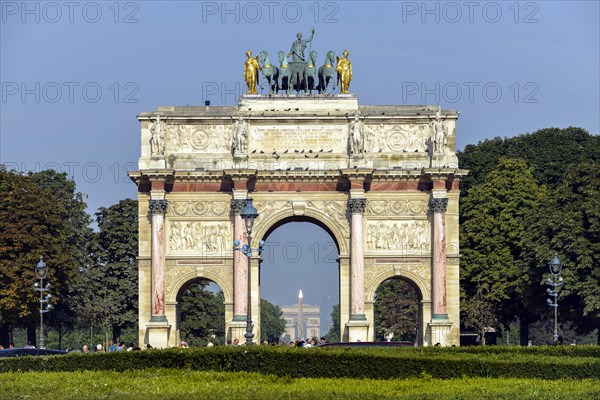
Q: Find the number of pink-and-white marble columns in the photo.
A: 4